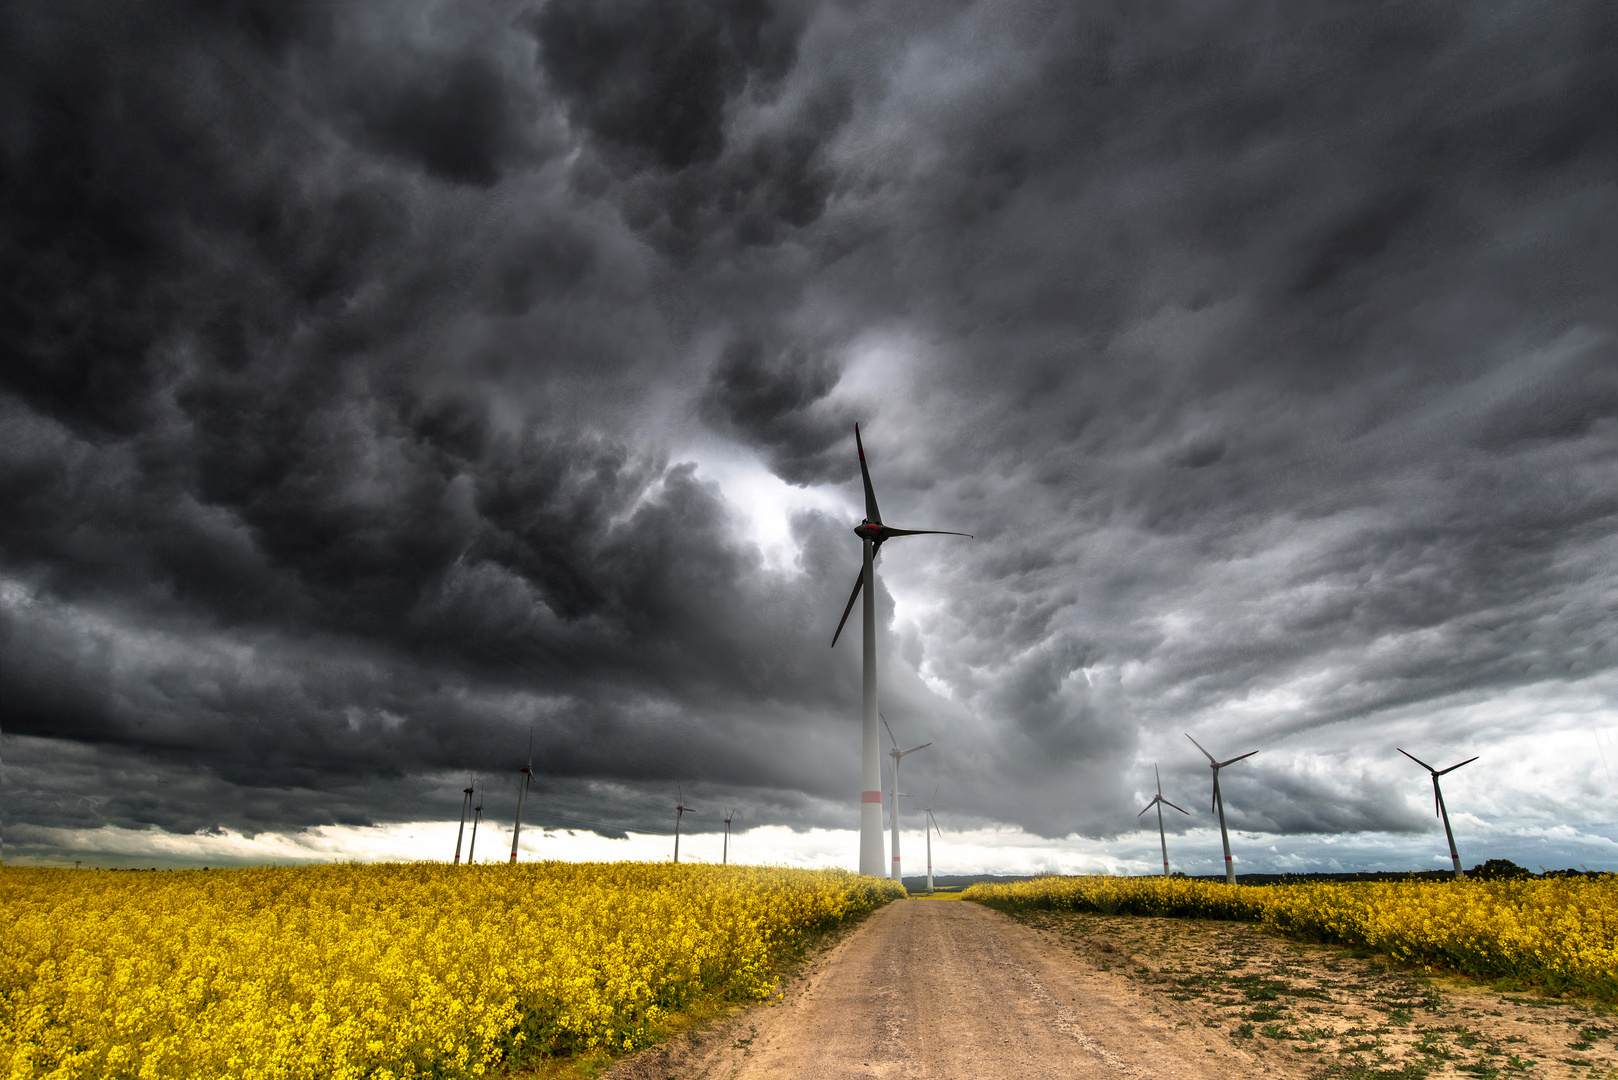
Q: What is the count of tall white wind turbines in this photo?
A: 12